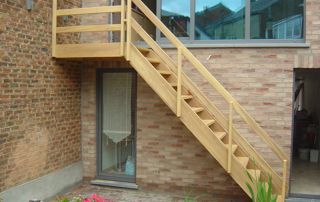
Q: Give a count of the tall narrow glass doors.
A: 1